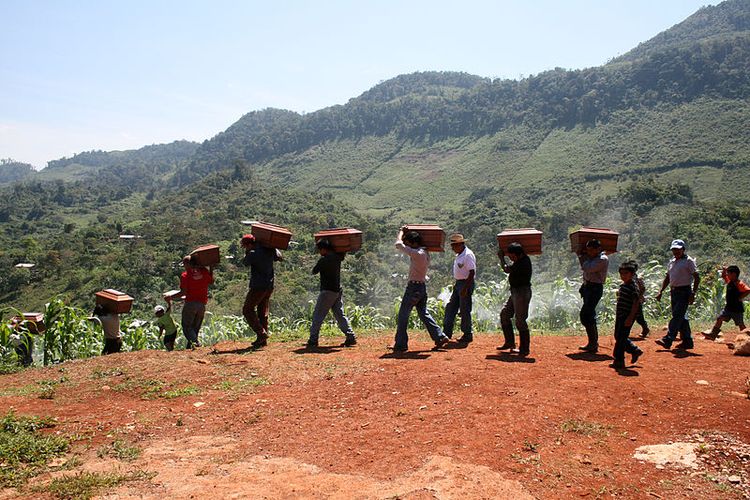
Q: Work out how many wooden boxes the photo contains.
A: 8